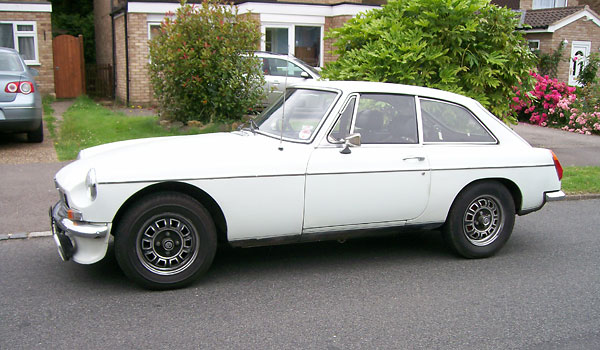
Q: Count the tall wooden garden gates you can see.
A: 1